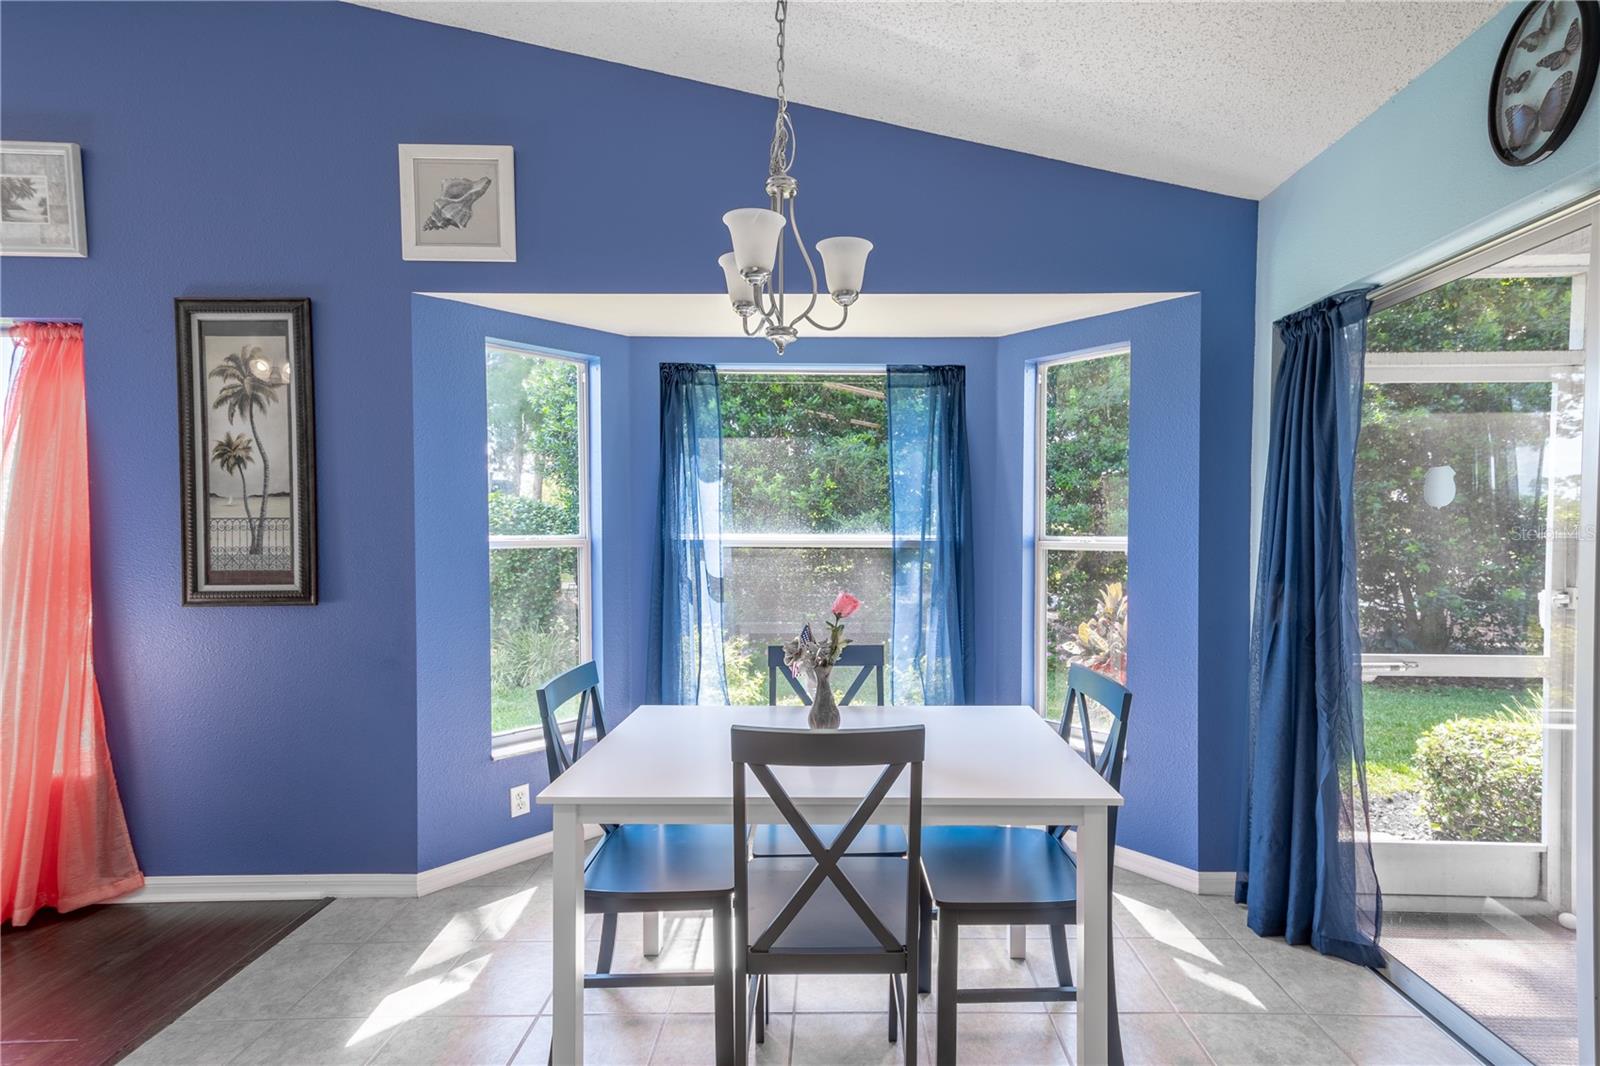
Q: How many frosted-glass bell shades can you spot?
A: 3